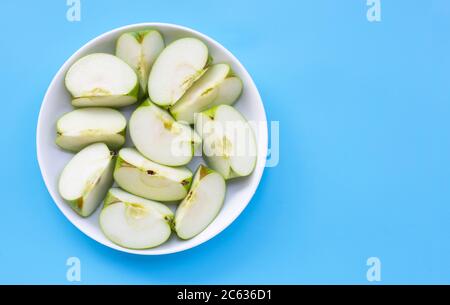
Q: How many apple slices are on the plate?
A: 11